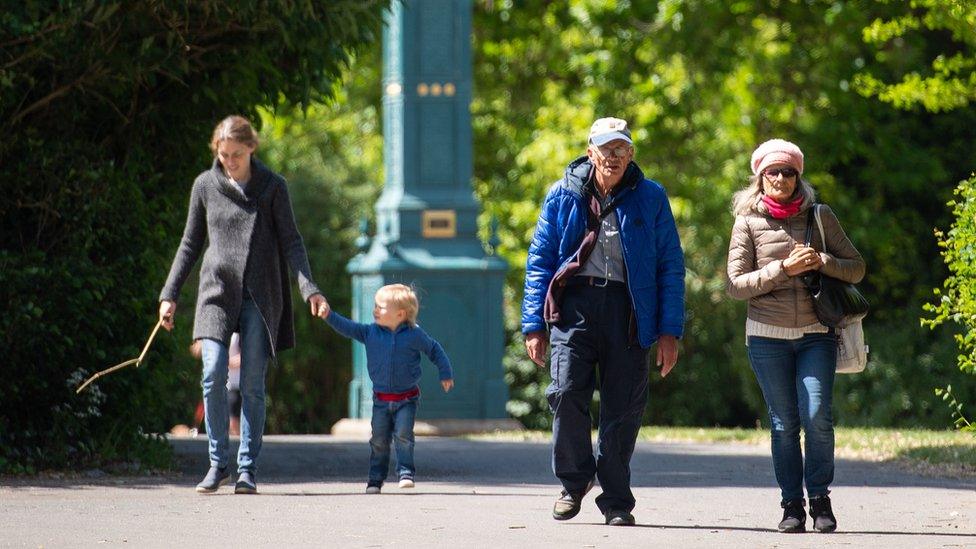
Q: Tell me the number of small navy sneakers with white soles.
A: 2